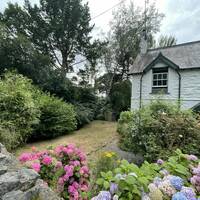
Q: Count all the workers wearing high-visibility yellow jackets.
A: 0